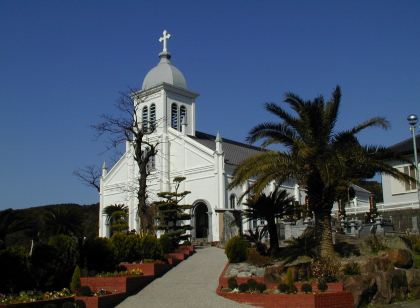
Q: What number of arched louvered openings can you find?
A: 4